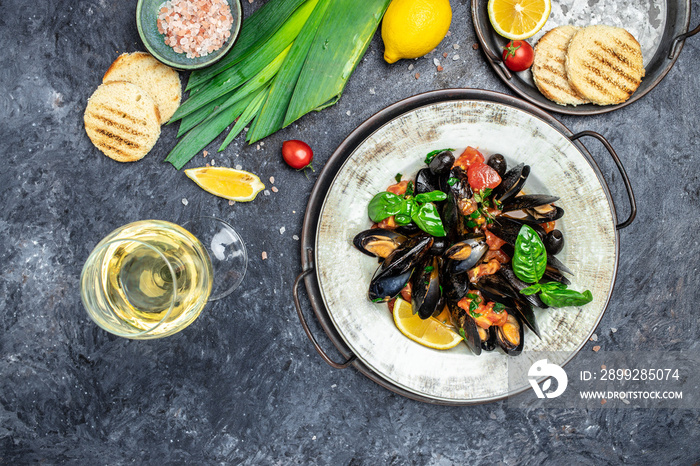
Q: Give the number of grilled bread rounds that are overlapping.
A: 4